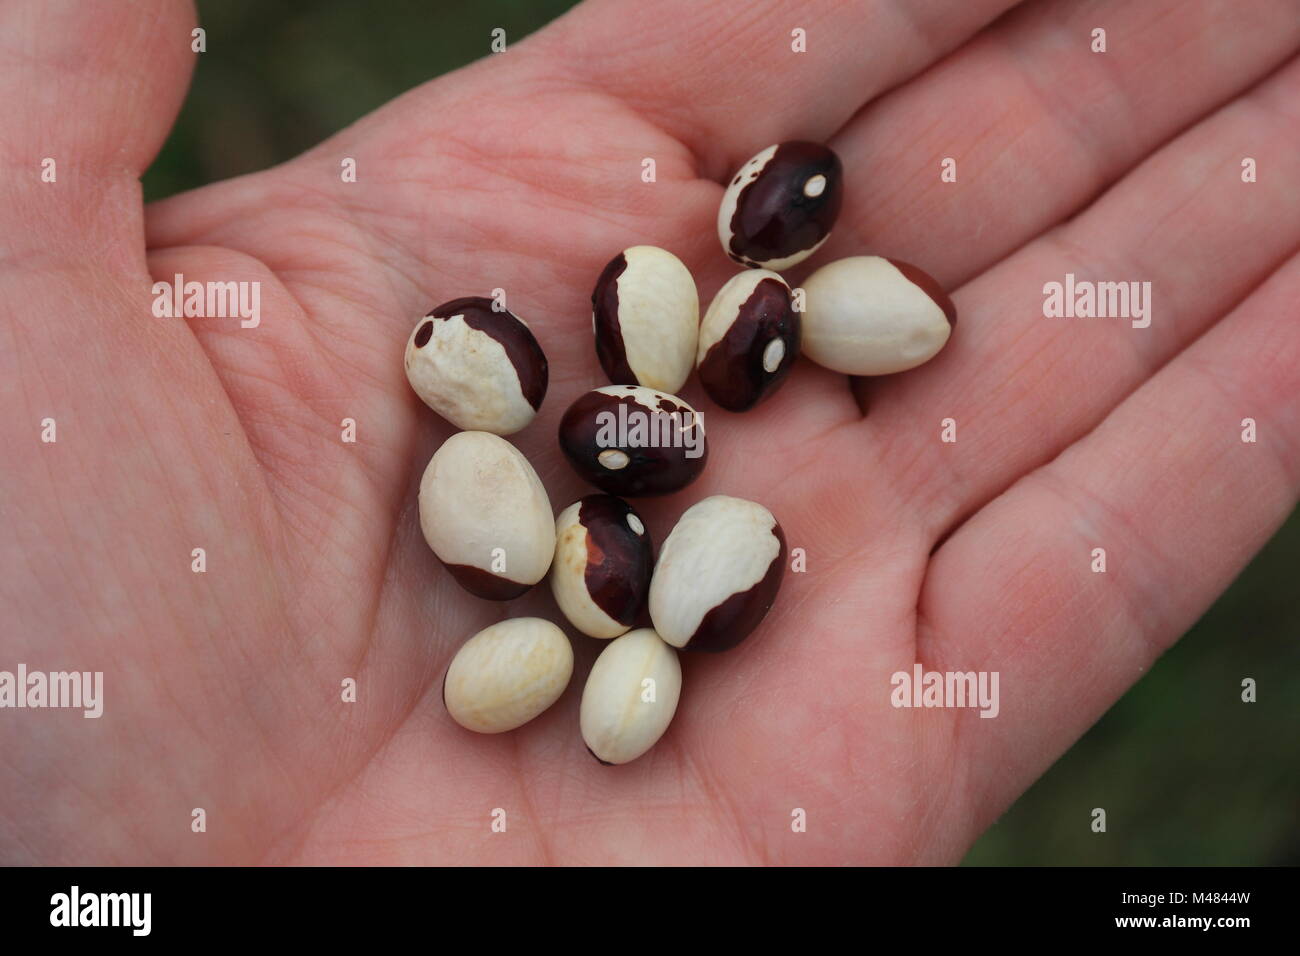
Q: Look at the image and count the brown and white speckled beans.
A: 11